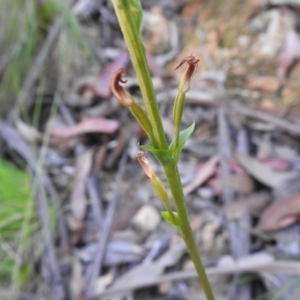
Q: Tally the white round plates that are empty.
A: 0